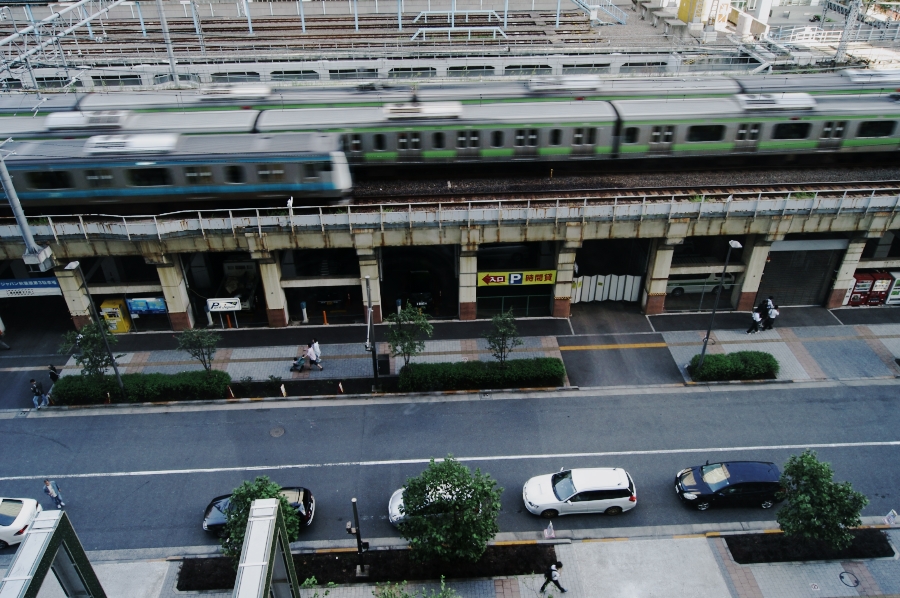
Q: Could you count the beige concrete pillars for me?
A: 9